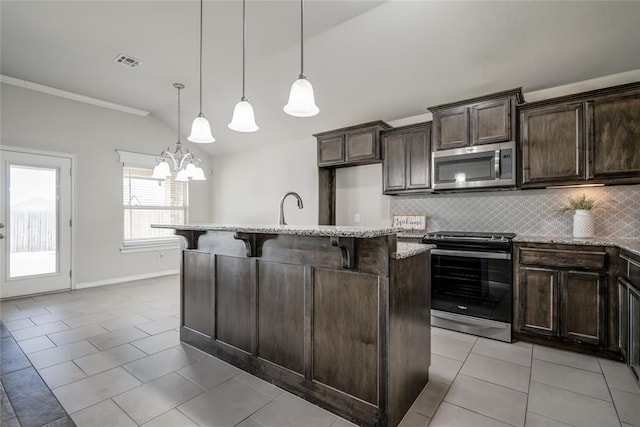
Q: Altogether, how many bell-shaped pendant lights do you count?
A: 3